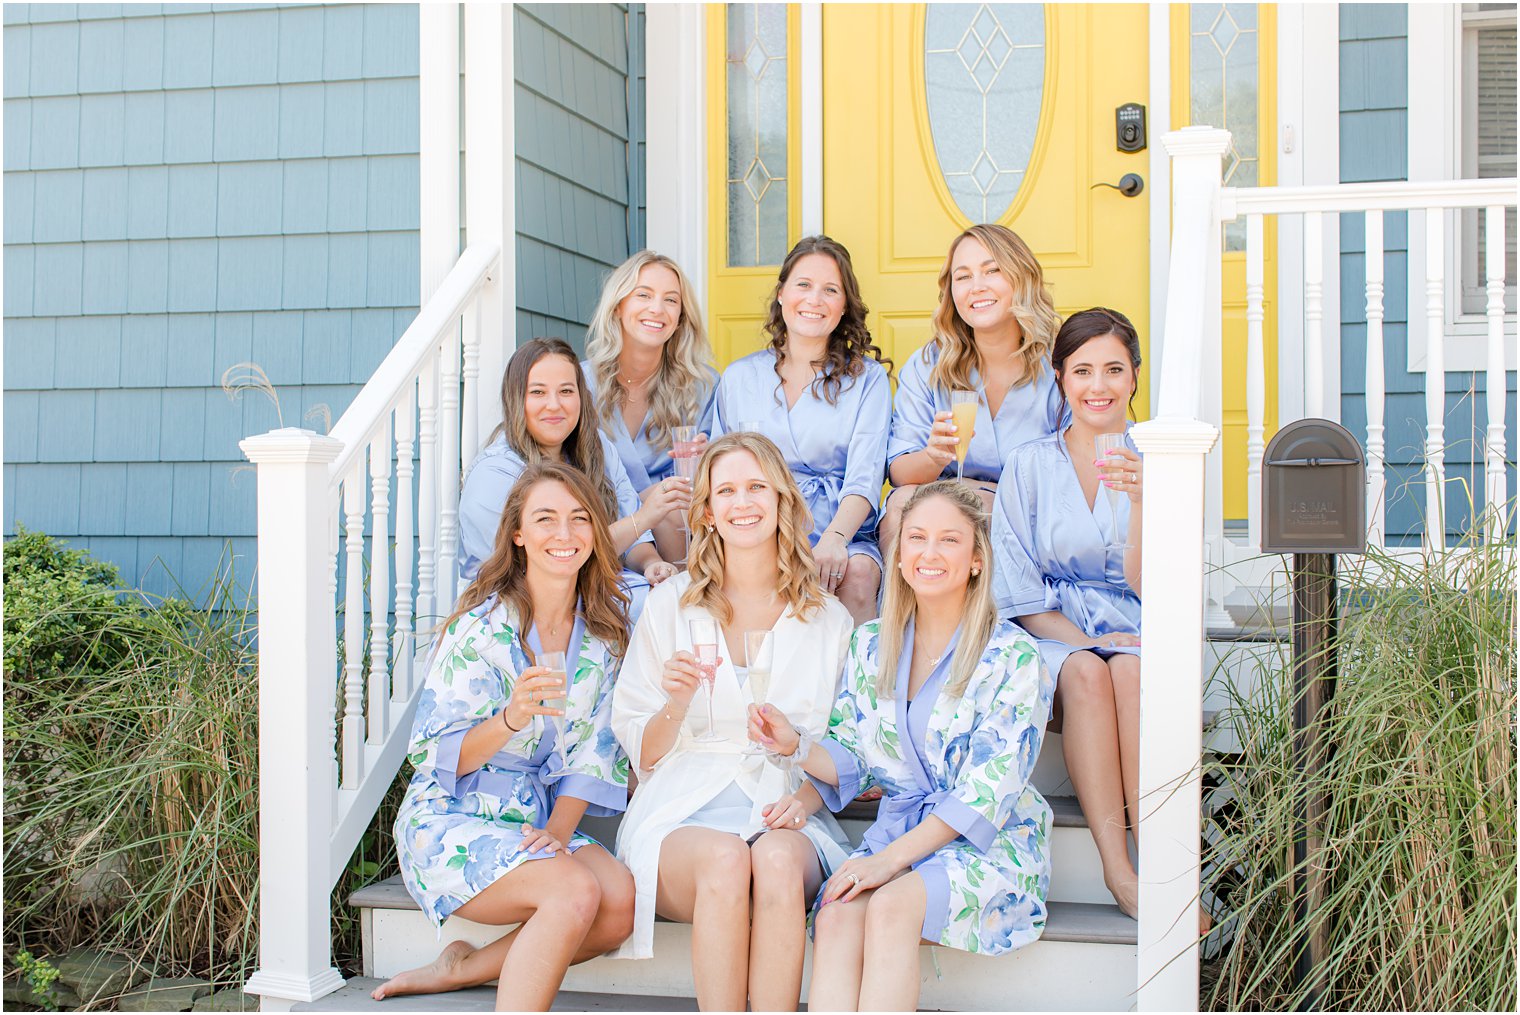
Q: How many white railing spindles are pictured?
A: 12